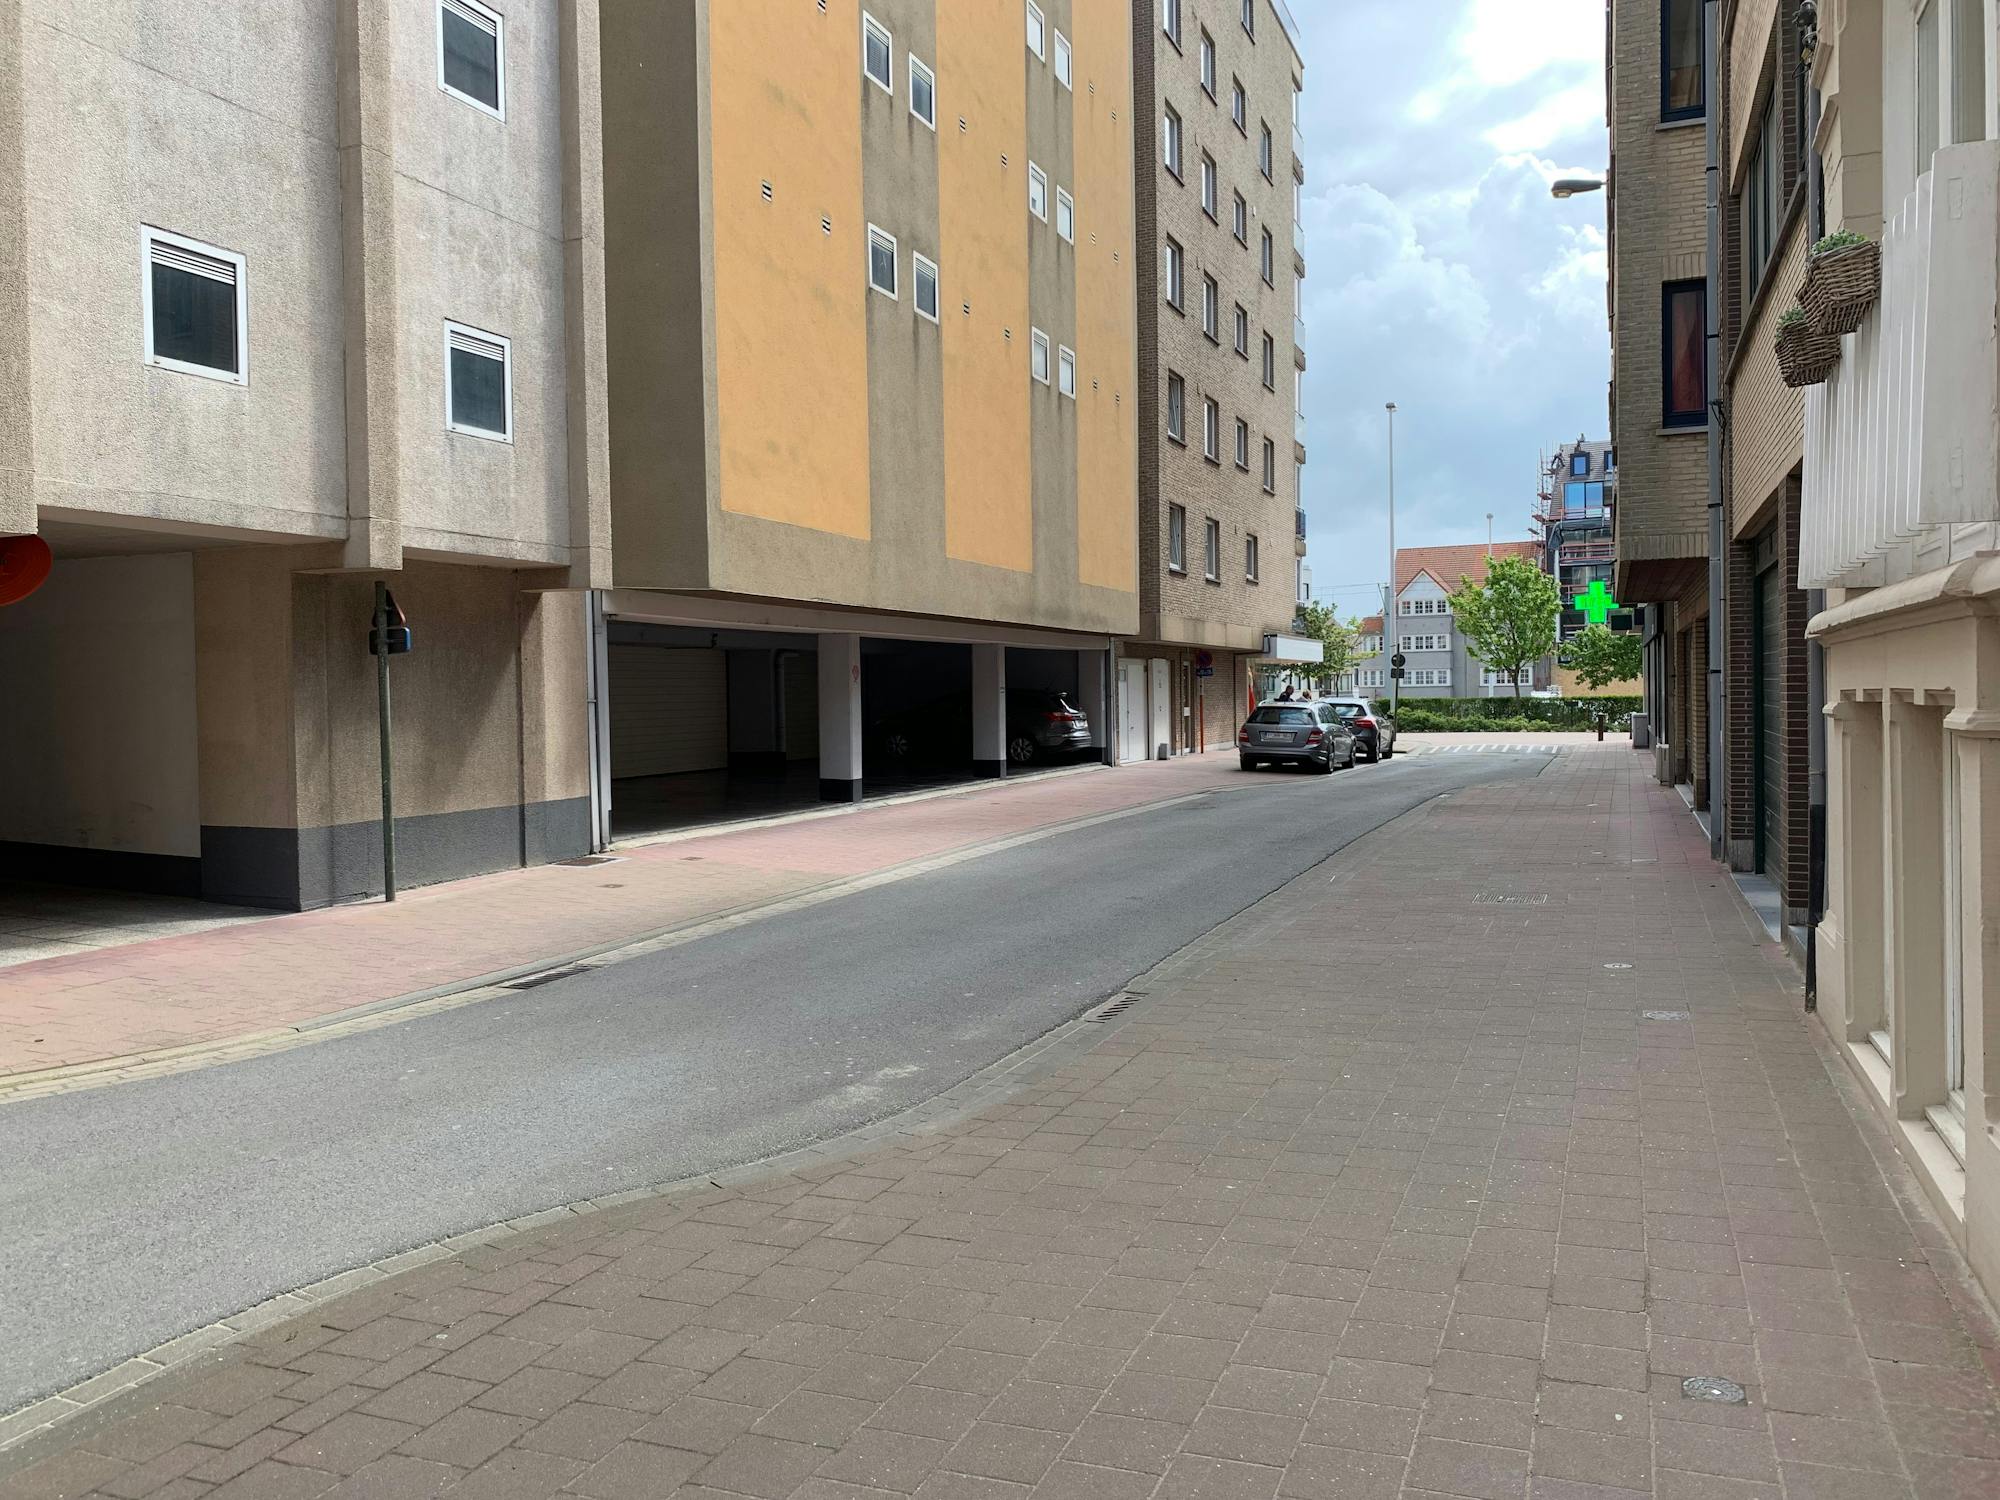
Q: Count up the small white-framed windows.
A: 13